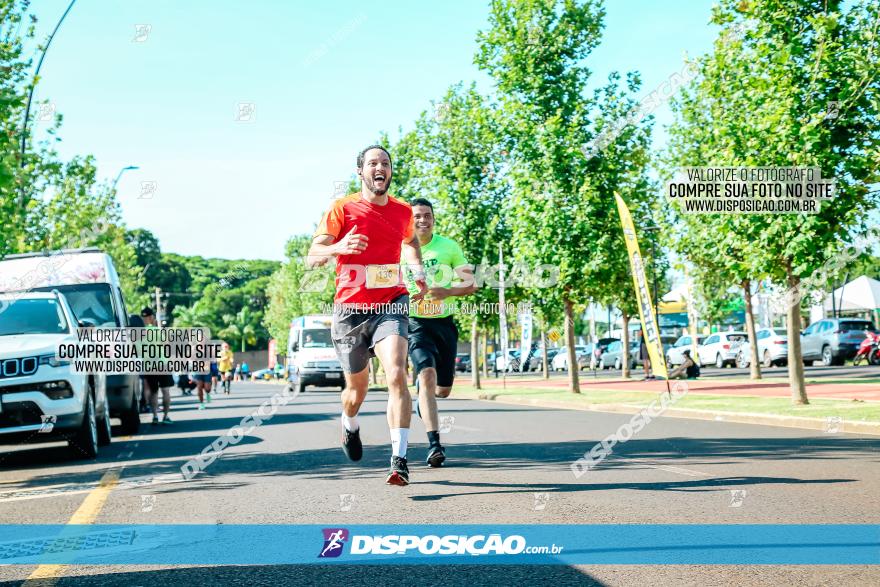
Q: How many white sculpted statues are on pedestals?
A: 0